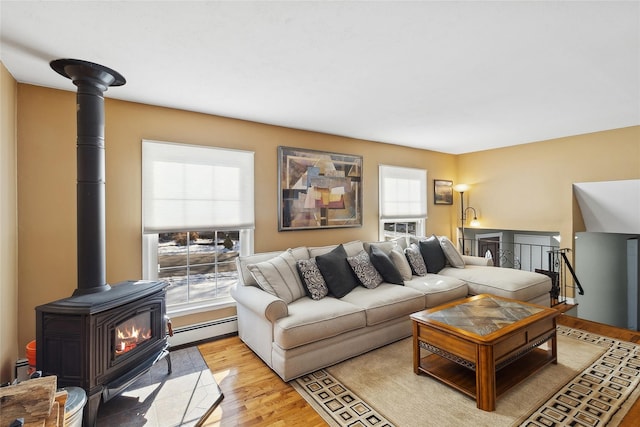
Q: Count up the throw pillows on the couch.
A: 9